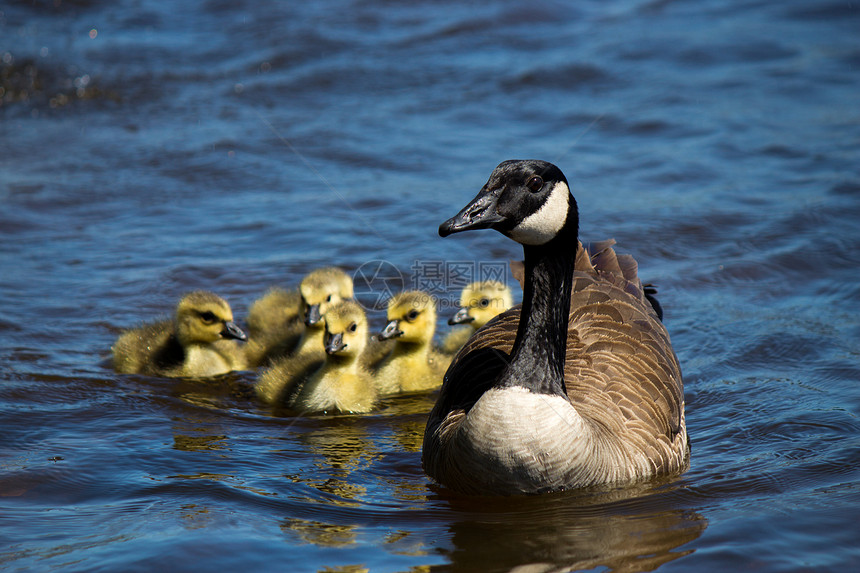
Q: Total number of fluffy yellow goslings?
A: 5